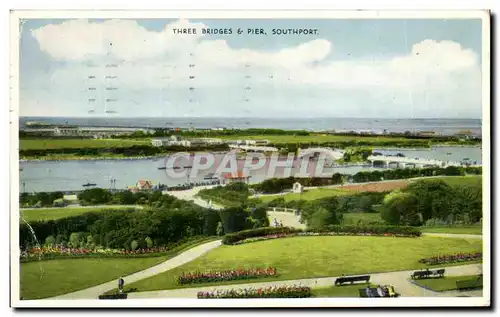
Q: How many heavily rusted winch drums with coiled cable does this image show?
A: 0